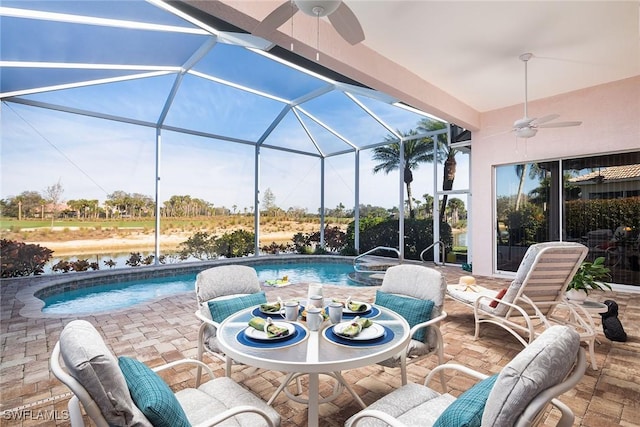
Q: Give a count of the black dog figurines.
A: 1